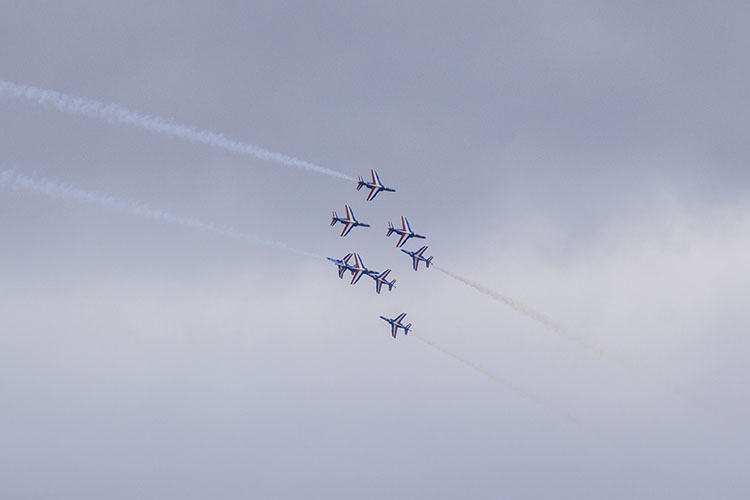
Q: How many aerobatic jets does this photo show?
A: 8